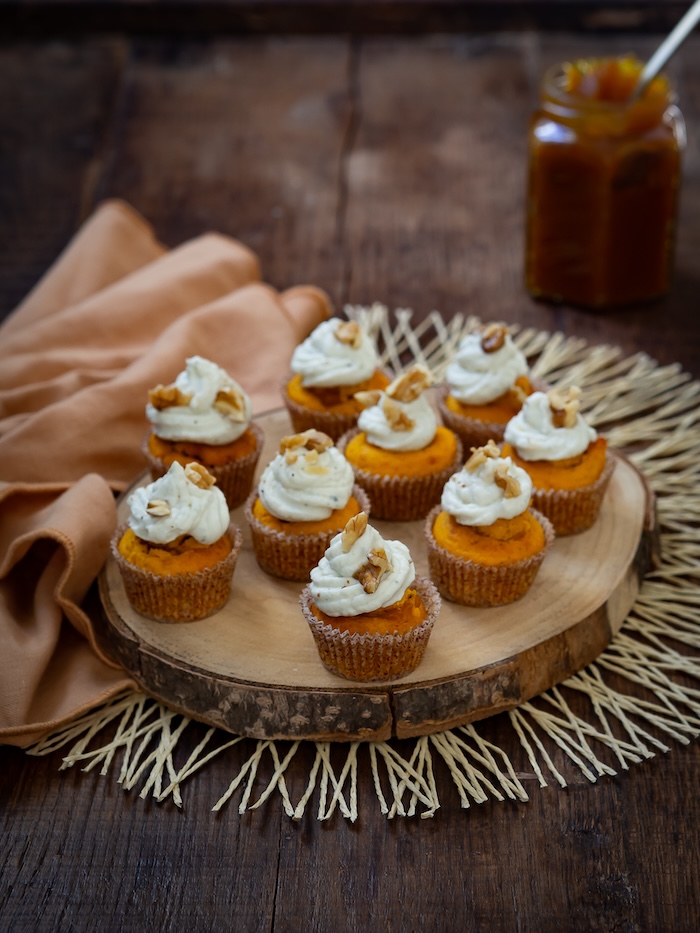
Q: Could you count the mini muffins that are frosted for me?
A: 9